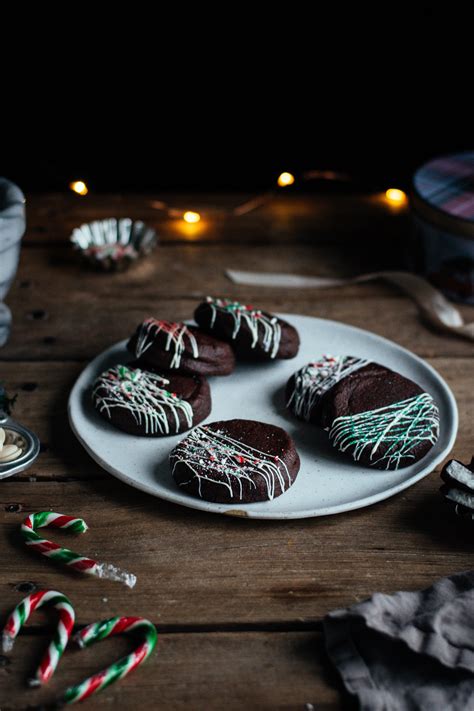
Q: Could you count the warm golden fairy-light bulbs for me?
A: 4